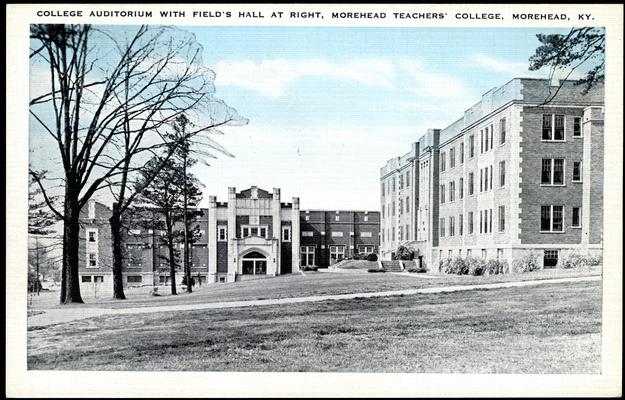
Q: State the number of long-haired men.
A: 0